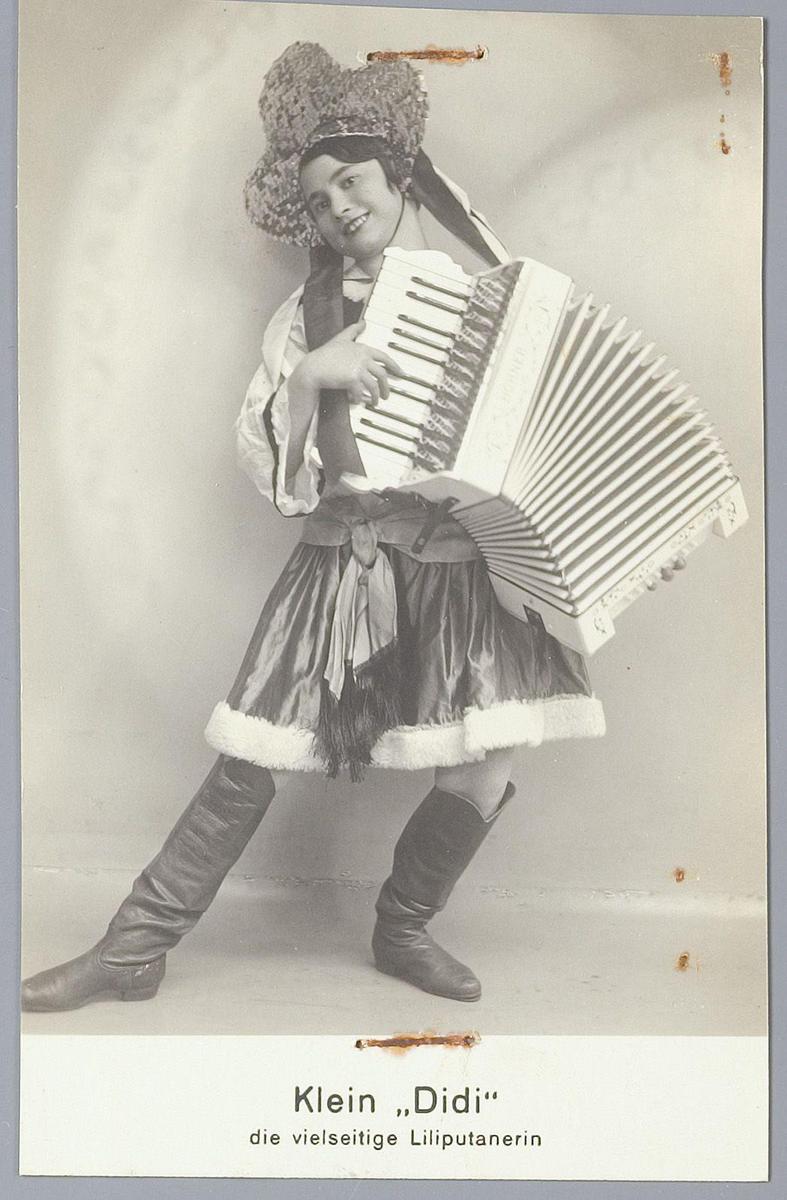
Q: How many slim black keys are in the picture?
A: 10